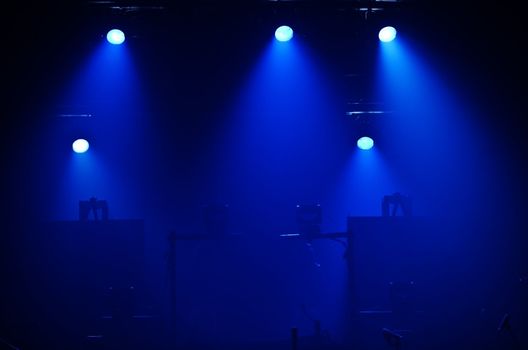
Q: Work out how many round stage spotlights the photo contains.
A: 5